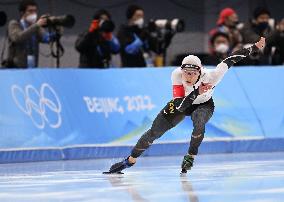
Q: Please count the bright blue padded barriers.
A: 1